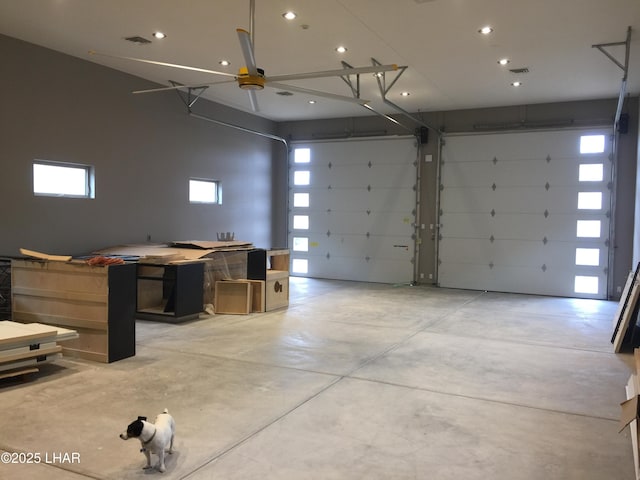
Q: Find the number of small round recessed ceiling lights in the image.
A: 10